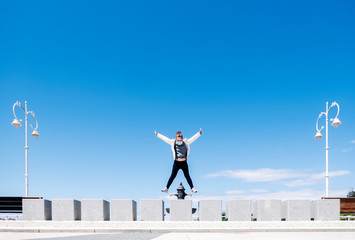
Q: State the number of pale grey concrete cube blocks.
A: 11